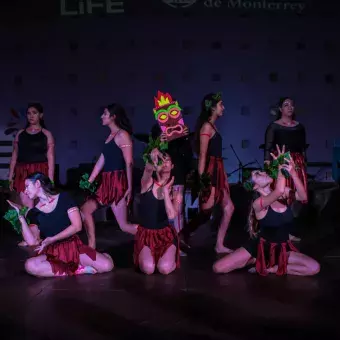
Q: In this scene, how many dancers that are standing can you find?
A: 5